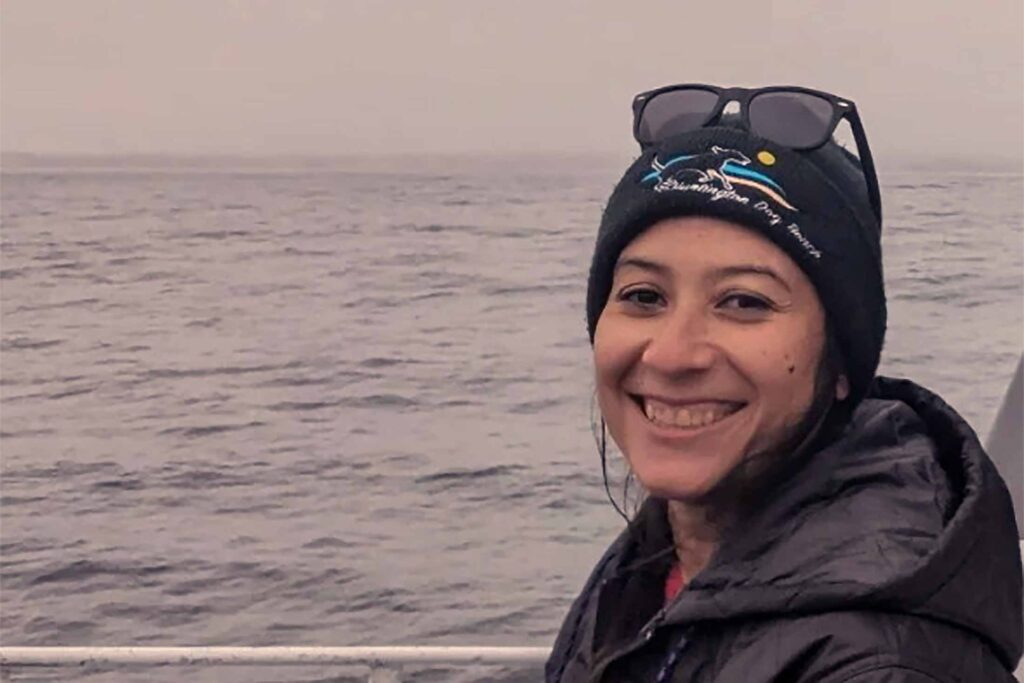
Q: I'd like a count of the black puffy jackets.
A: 1